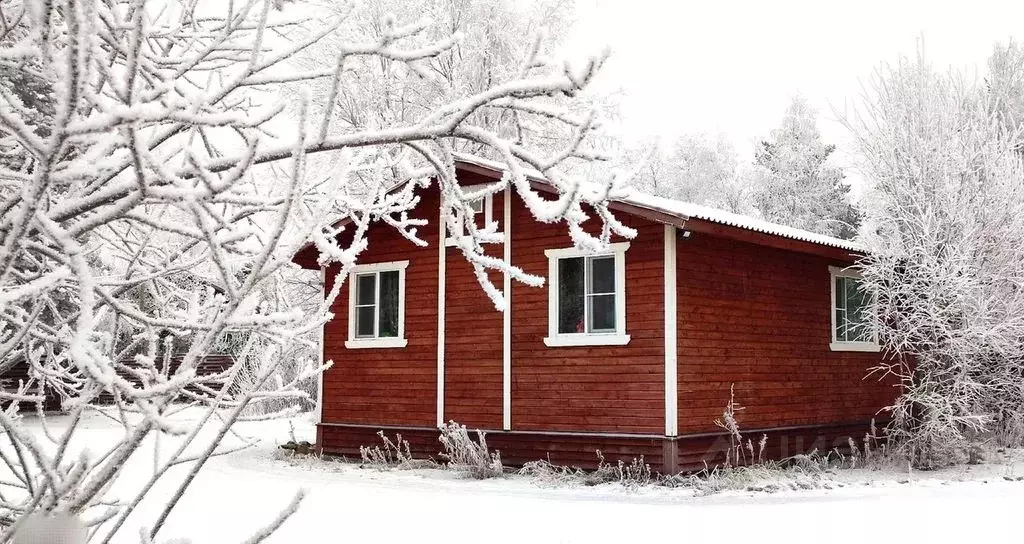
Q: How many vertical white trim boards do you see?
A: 4